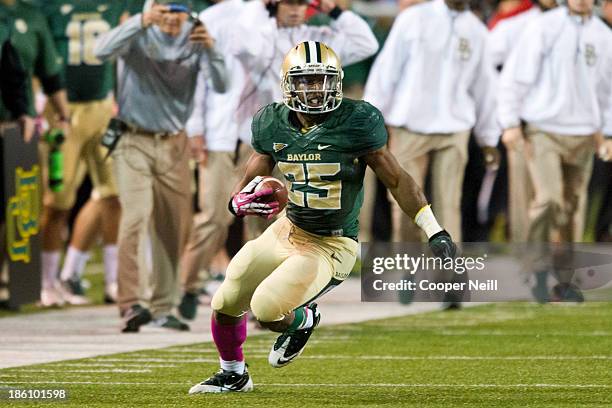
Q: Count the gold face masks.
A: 1